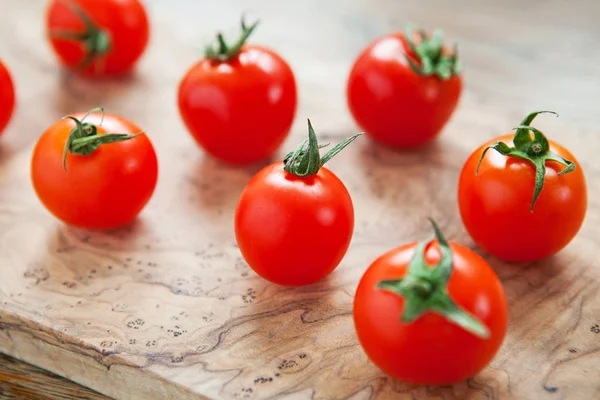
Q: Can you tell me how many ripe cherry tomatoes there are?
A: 8